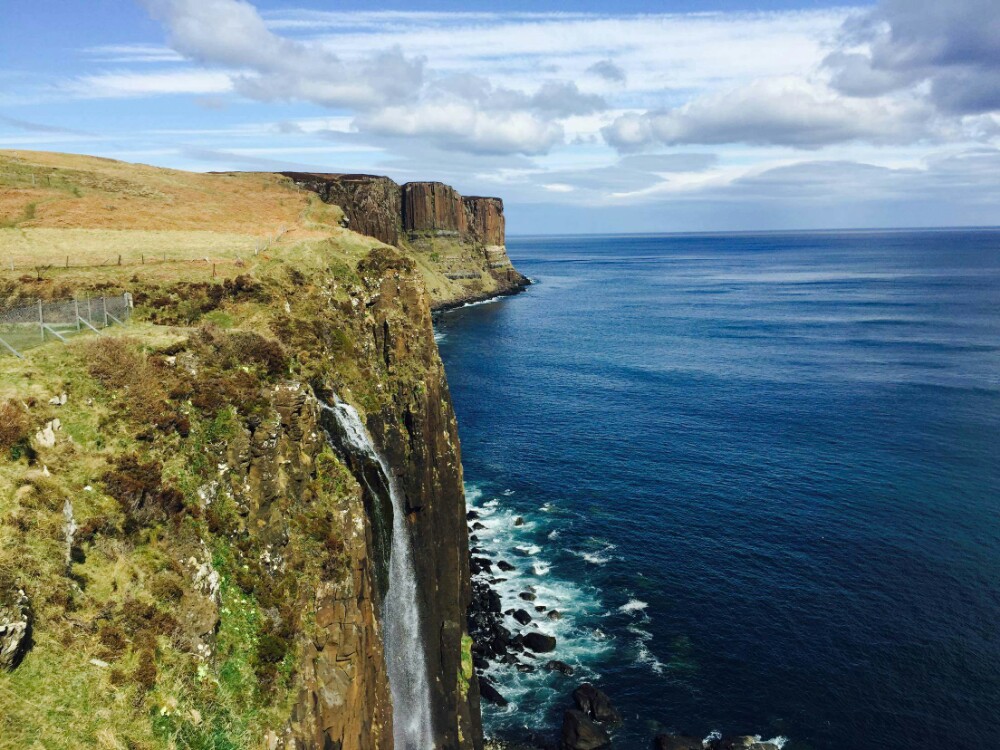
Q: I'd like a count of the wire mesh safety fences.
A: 1